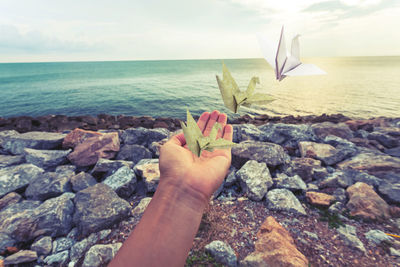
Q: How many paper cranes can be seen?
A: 3